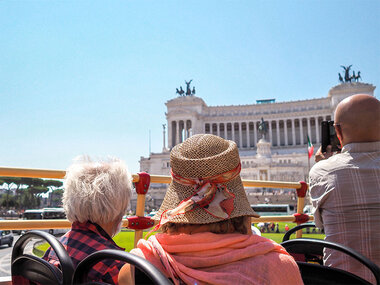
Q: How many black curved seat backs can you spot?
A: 4